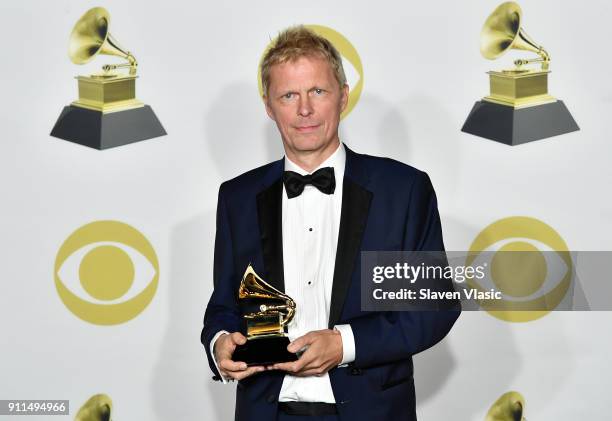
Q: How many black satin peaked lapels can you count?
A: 2